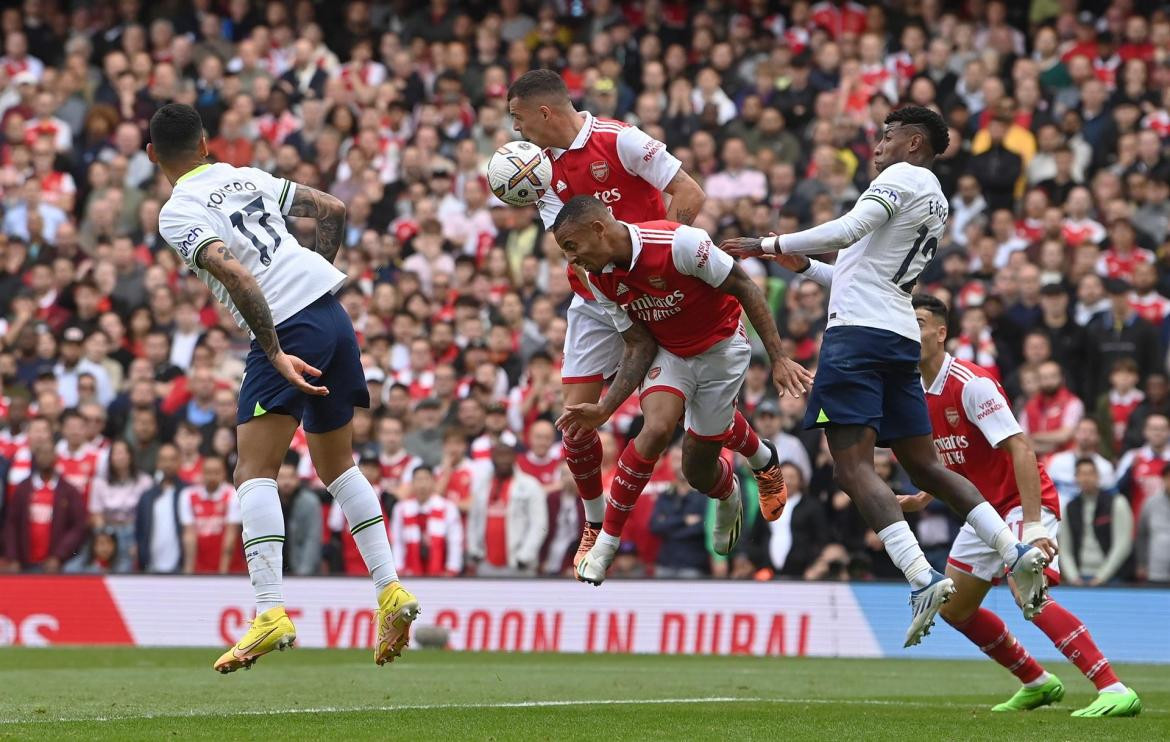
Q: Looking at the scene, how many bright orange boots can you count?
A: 2